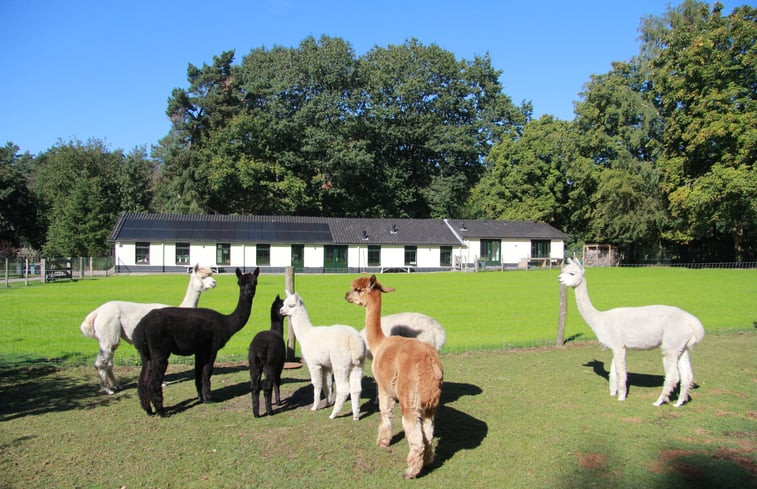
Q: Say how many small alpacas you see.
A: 2